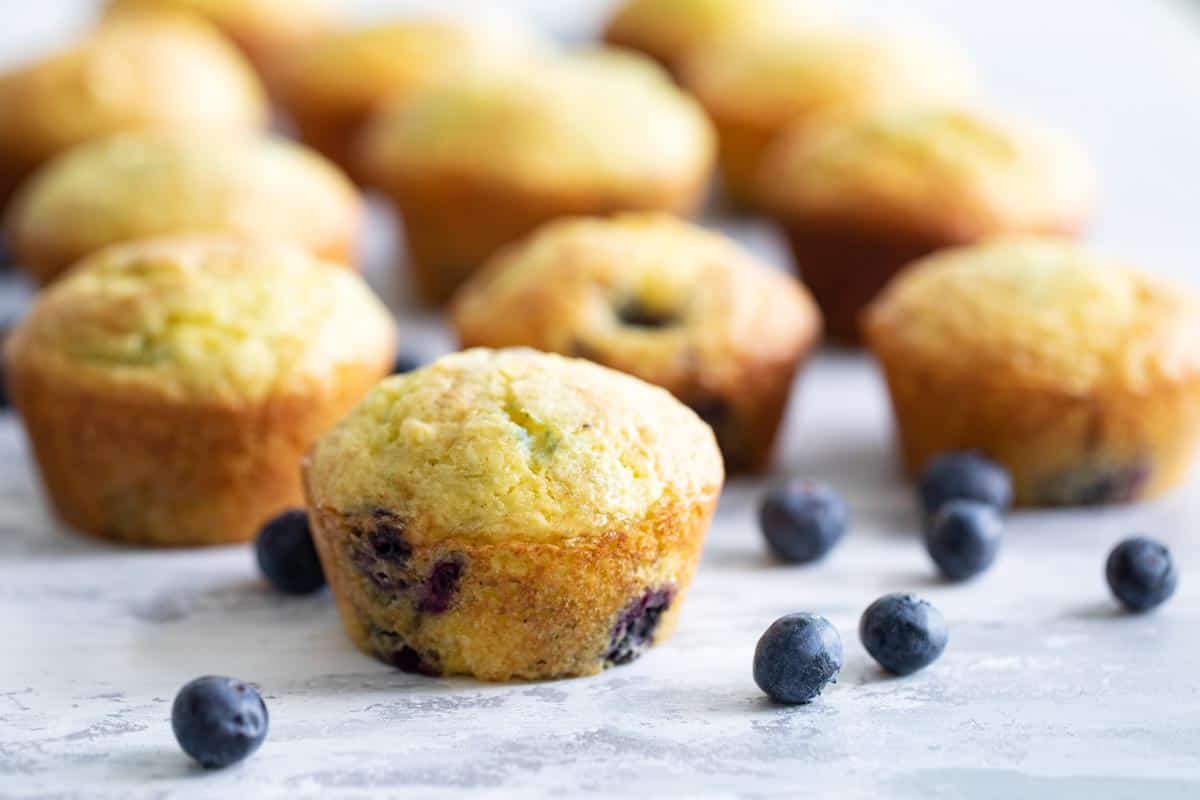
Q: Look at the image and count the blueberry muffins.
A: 12